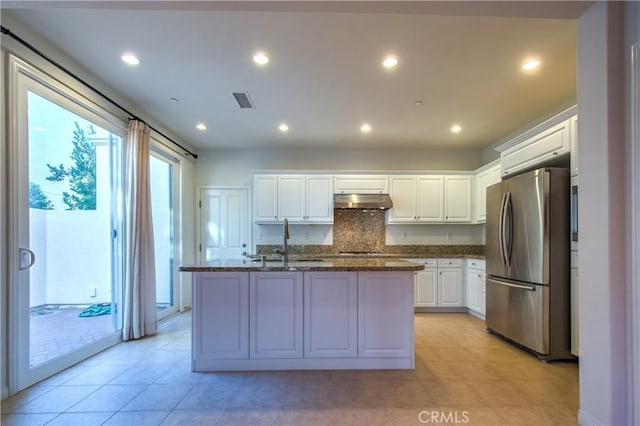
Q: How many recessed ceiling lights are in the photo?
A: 8